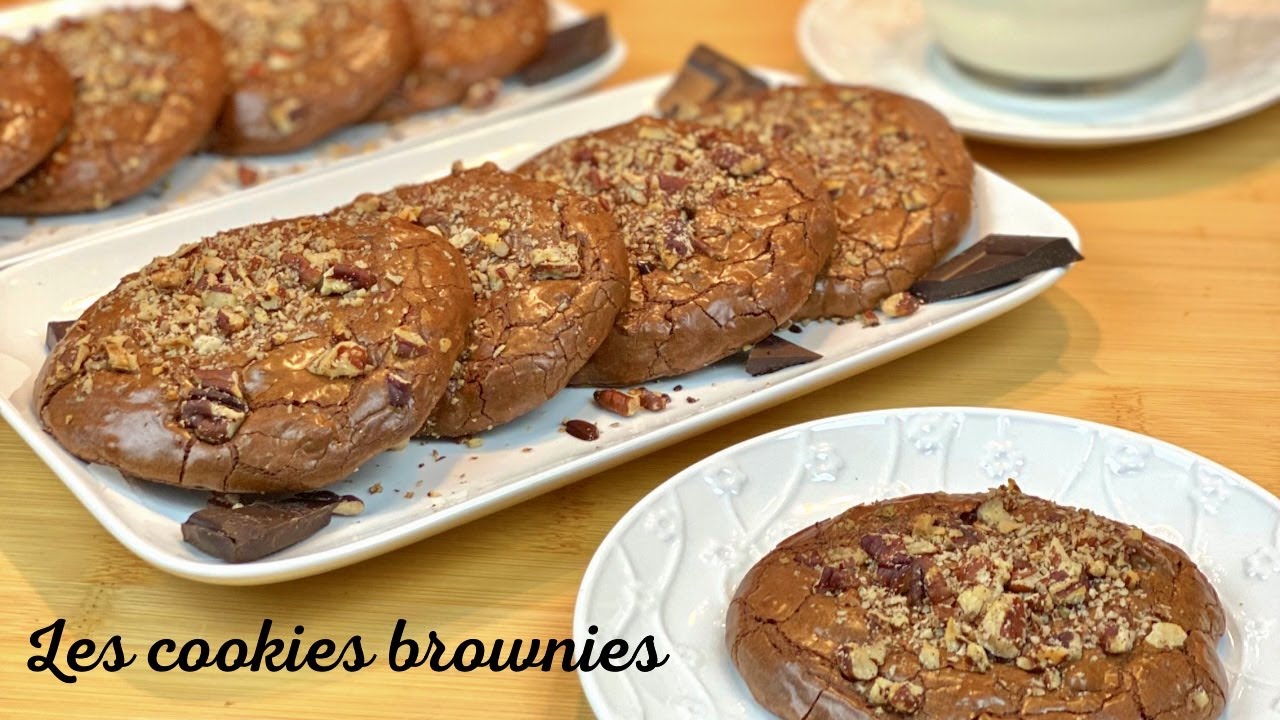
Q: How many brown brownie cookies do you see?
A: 9